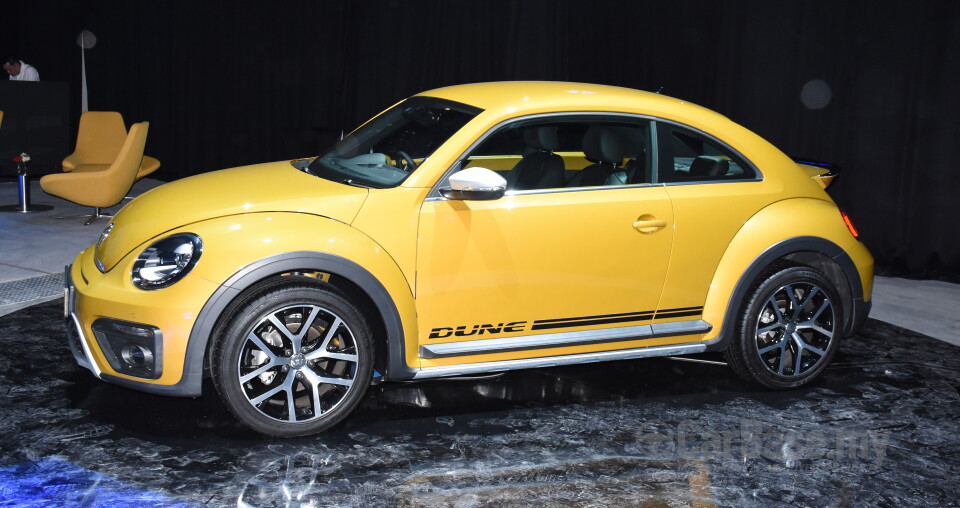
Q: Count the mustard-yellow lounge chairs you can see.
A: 2